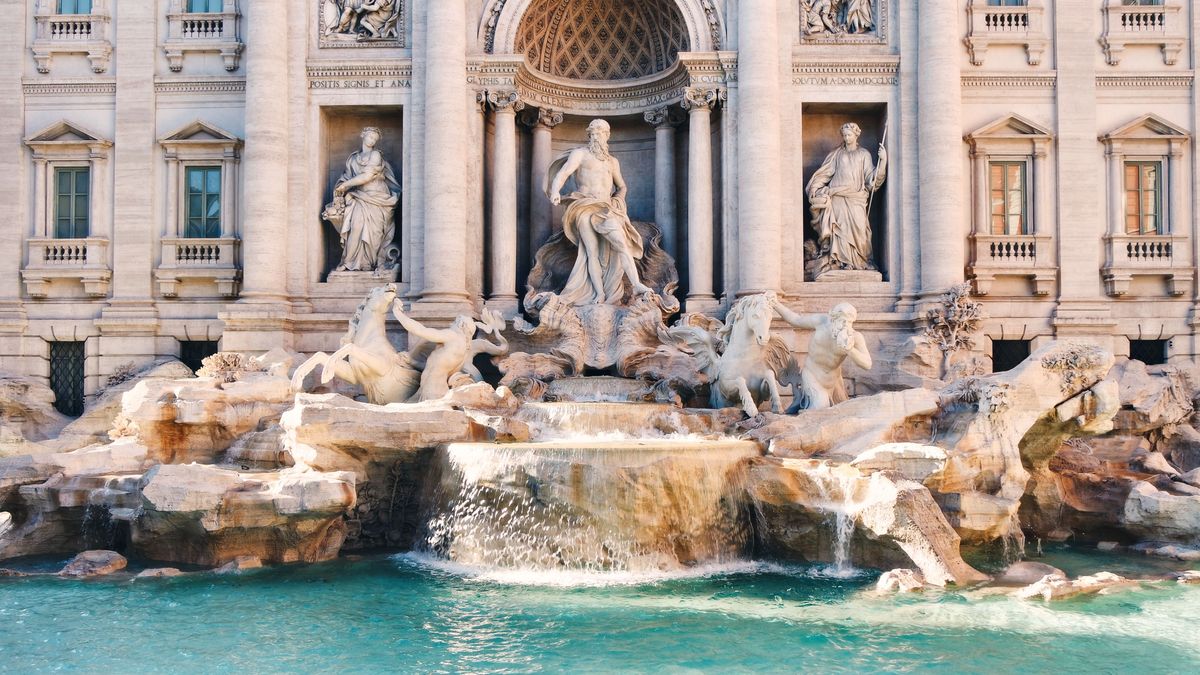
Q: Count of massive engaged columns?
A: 4